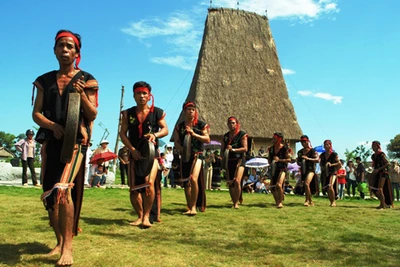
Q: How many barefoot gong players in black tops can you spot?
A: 8